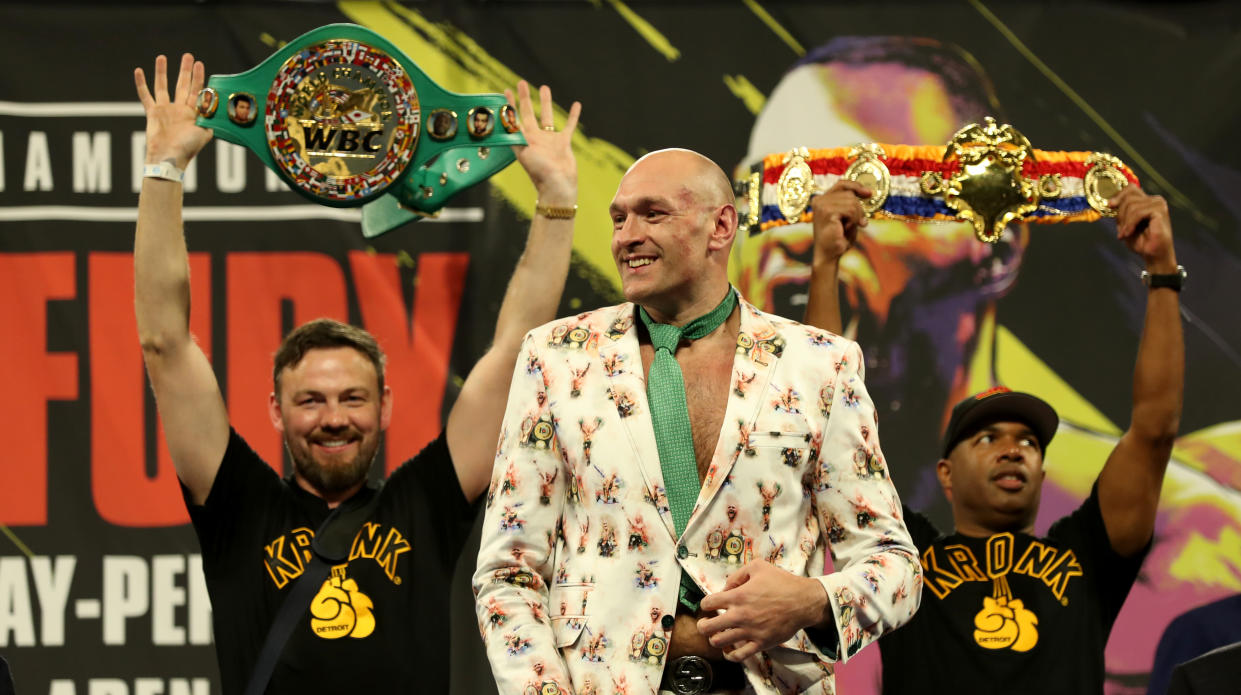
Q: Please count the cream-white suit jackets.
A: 1